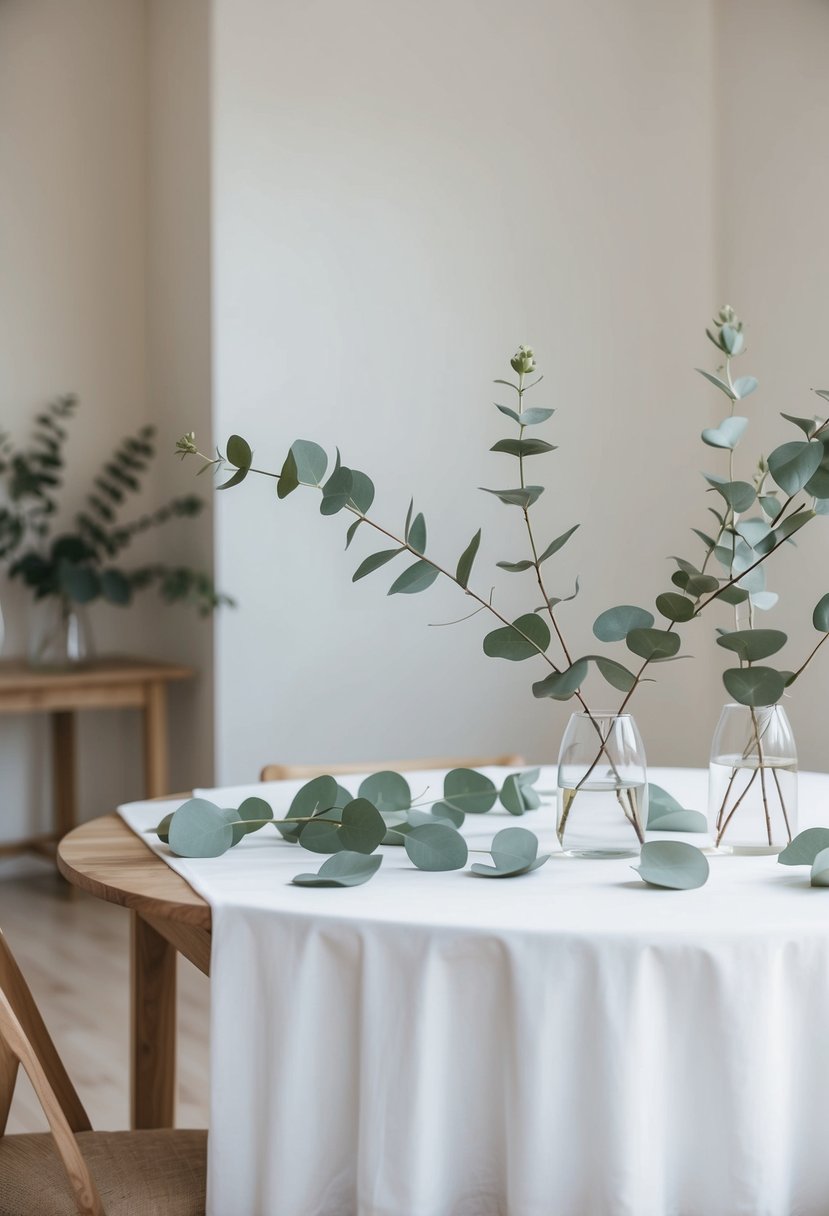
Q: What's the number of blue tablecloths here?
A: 0